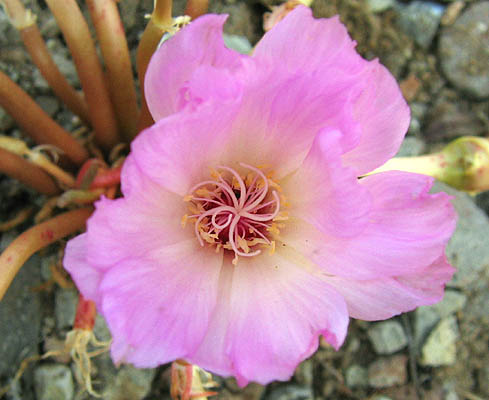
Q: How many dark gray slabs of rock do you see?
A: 1